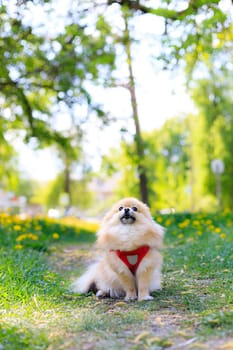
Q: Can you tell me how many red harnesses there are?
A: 1